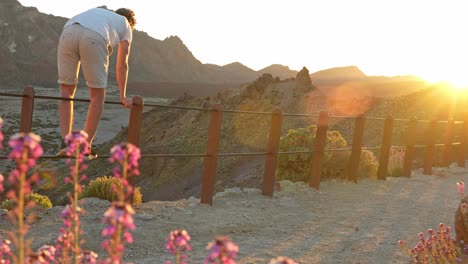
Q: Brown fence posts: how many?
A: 11